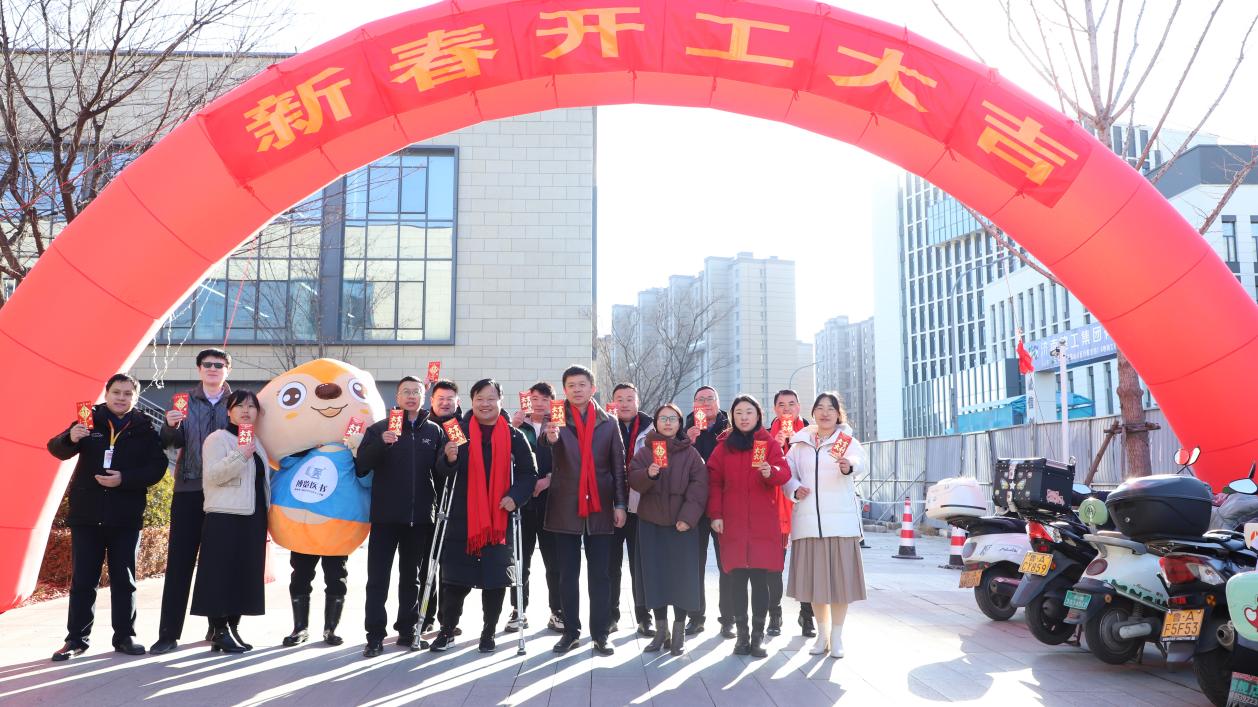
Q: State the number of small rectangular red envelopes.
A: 15